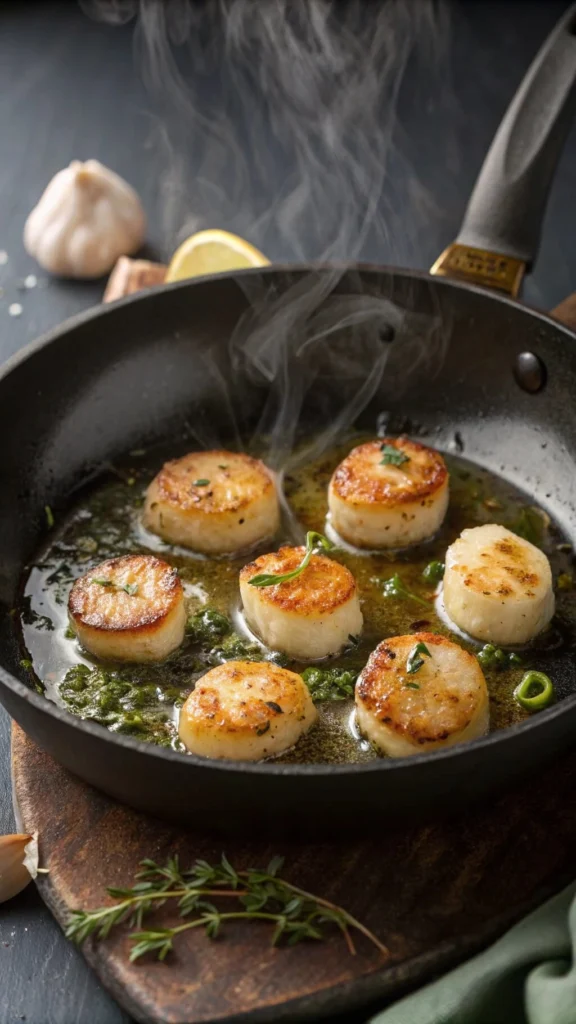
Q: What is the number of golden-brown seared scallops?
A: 7